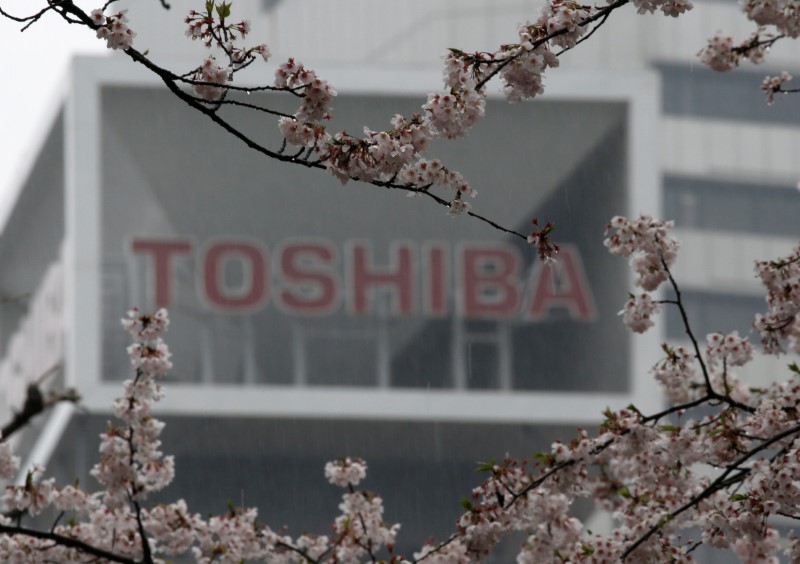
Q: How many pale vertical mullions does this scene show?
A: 6